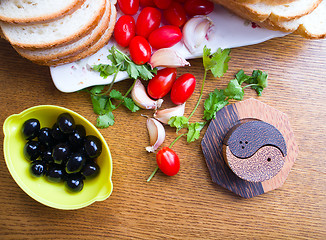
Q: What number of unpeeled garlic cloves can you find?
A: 5